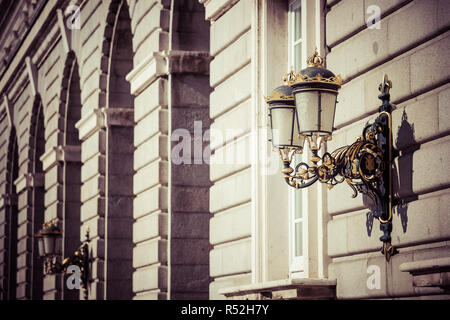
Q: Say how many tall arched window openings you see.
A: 5